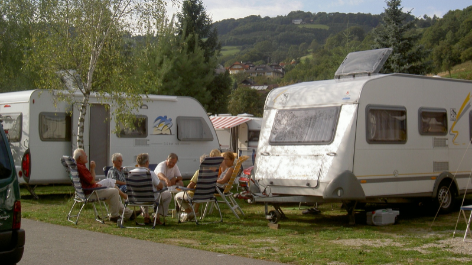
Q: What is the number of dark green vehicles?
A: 1